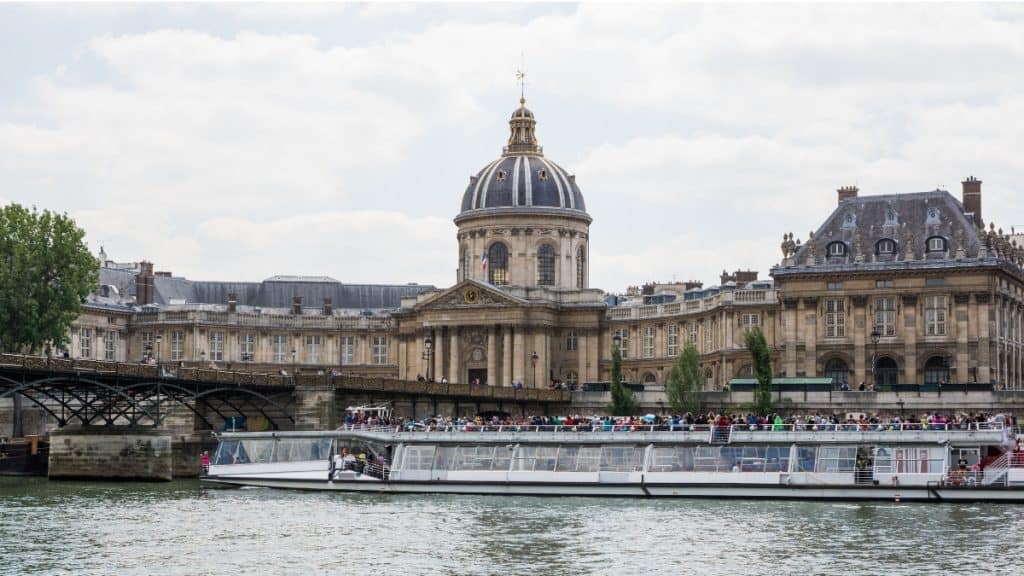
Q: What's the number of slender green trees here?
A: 3